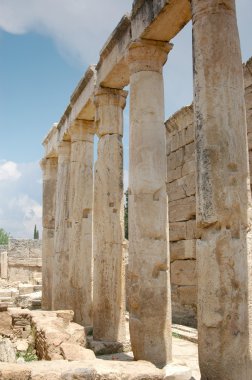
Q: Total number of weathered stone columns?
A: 6